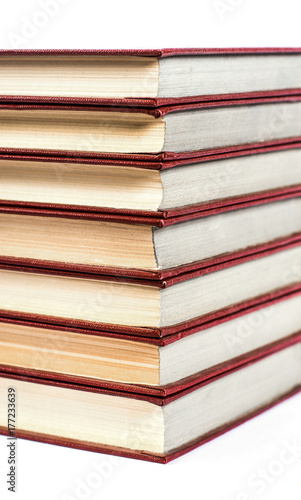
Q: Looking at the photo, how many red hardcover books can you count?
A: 7